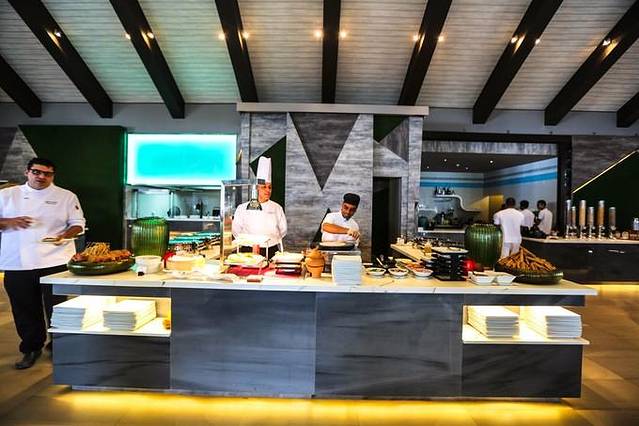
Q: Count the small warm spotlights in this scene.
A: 12